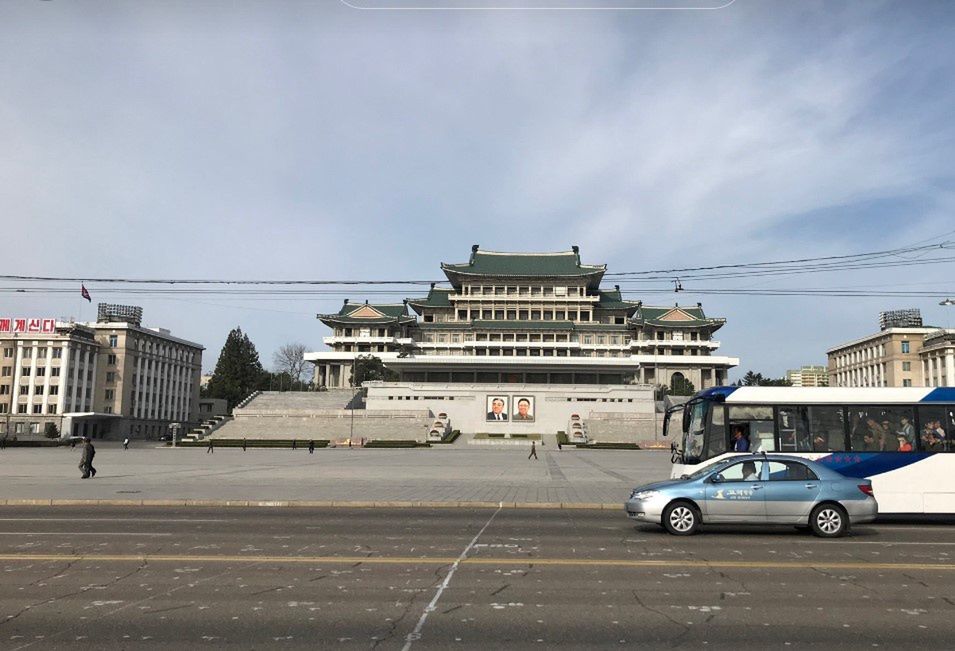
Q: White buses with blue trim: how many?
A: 1